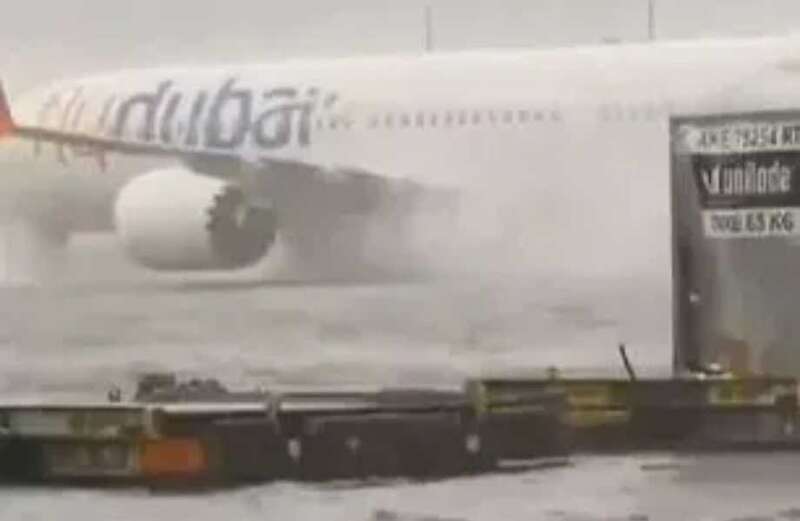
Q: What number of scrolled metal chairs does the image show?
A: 0